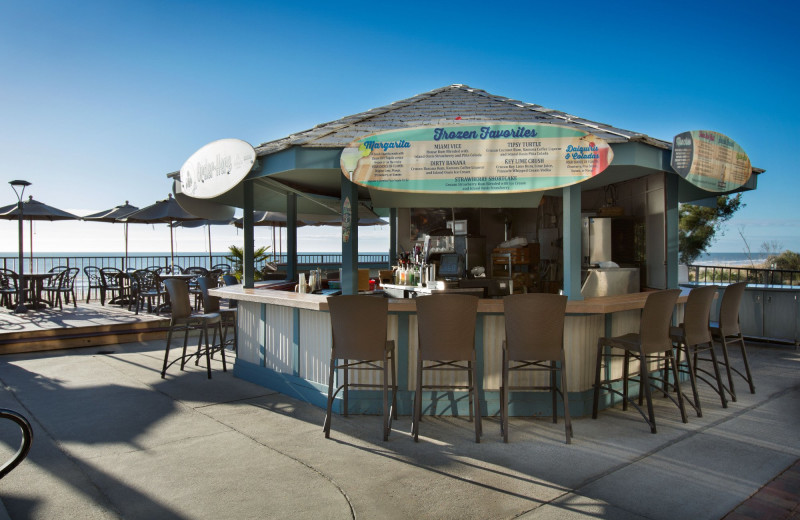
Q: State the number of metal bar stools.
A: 9